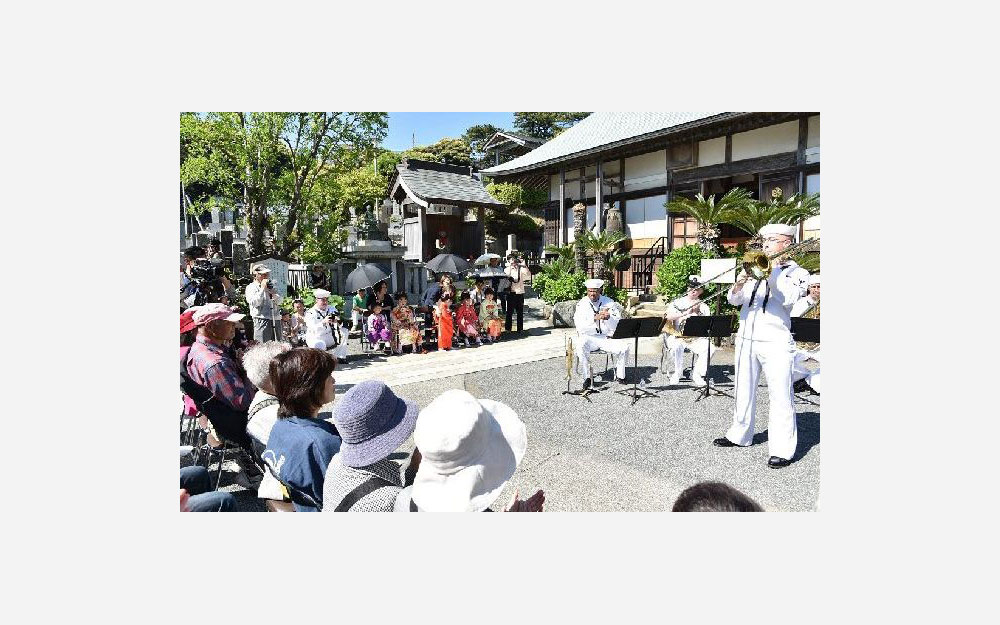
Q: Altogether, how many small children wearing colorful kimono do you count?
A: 5